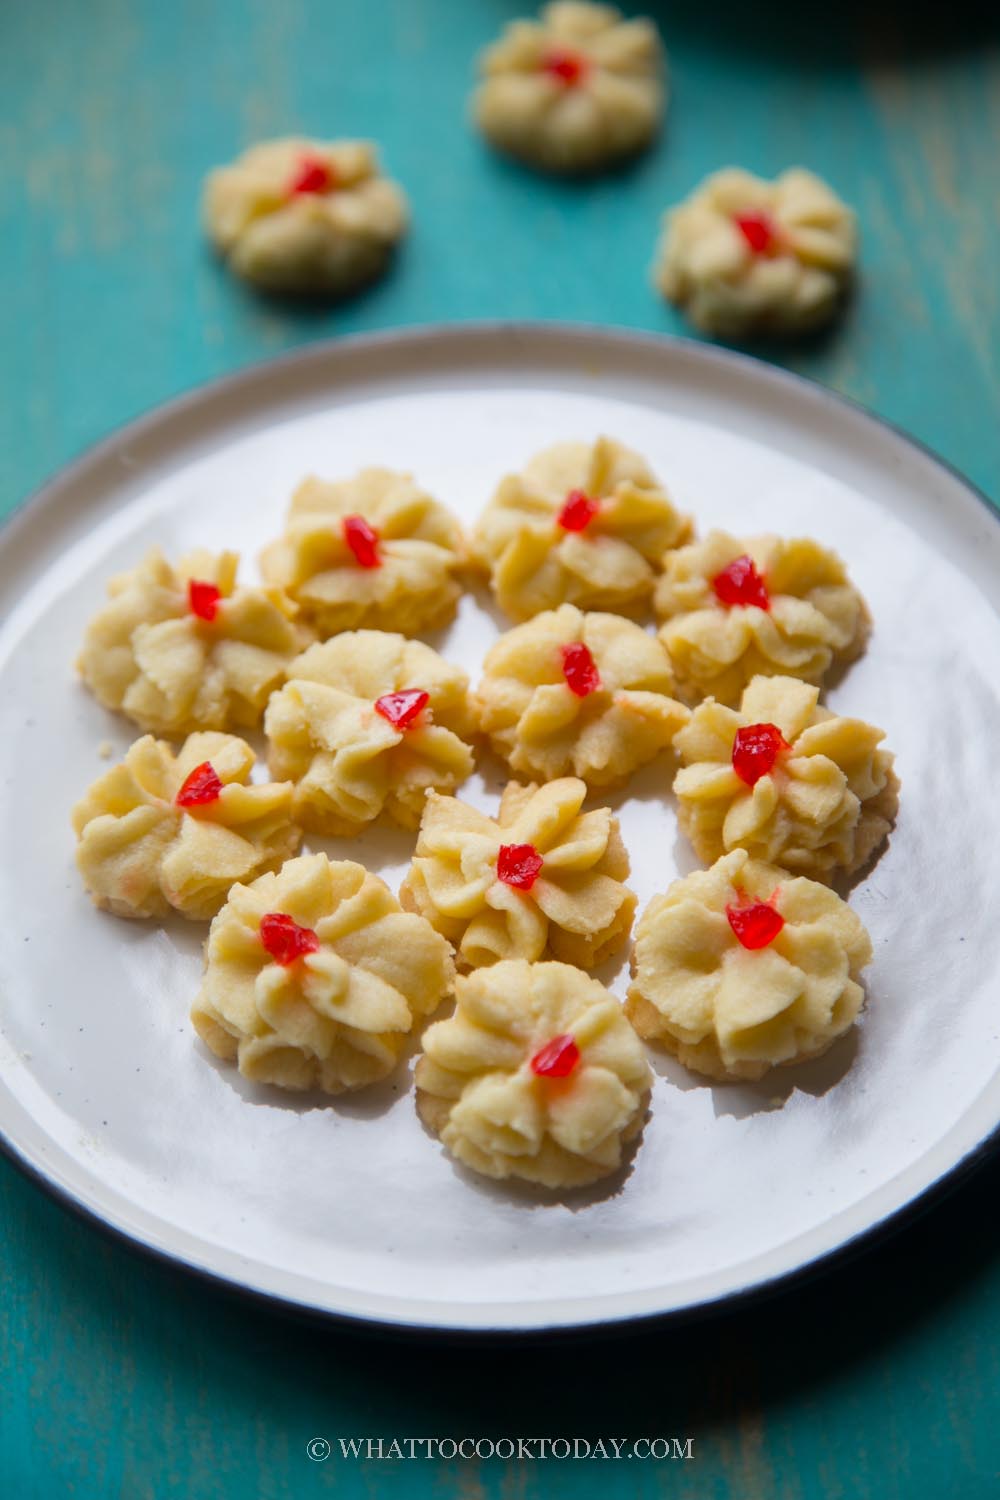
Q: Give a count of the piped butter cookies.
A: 15